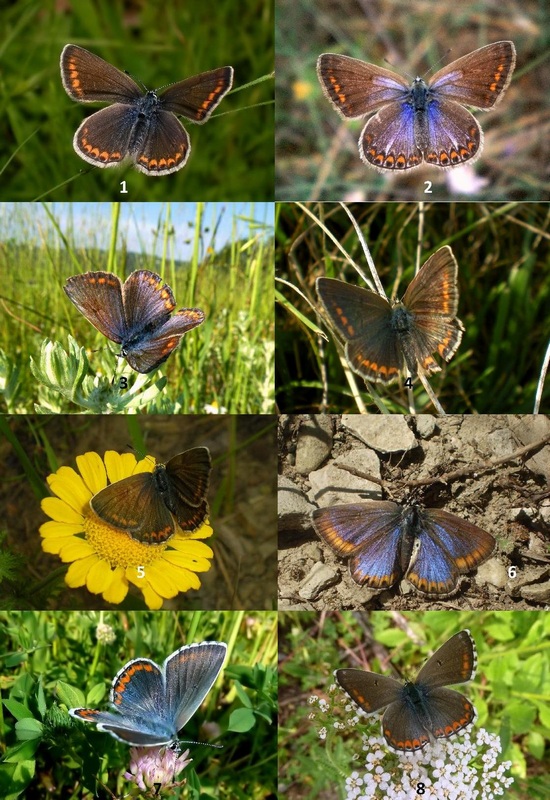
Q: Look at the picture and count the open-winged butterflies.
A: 8